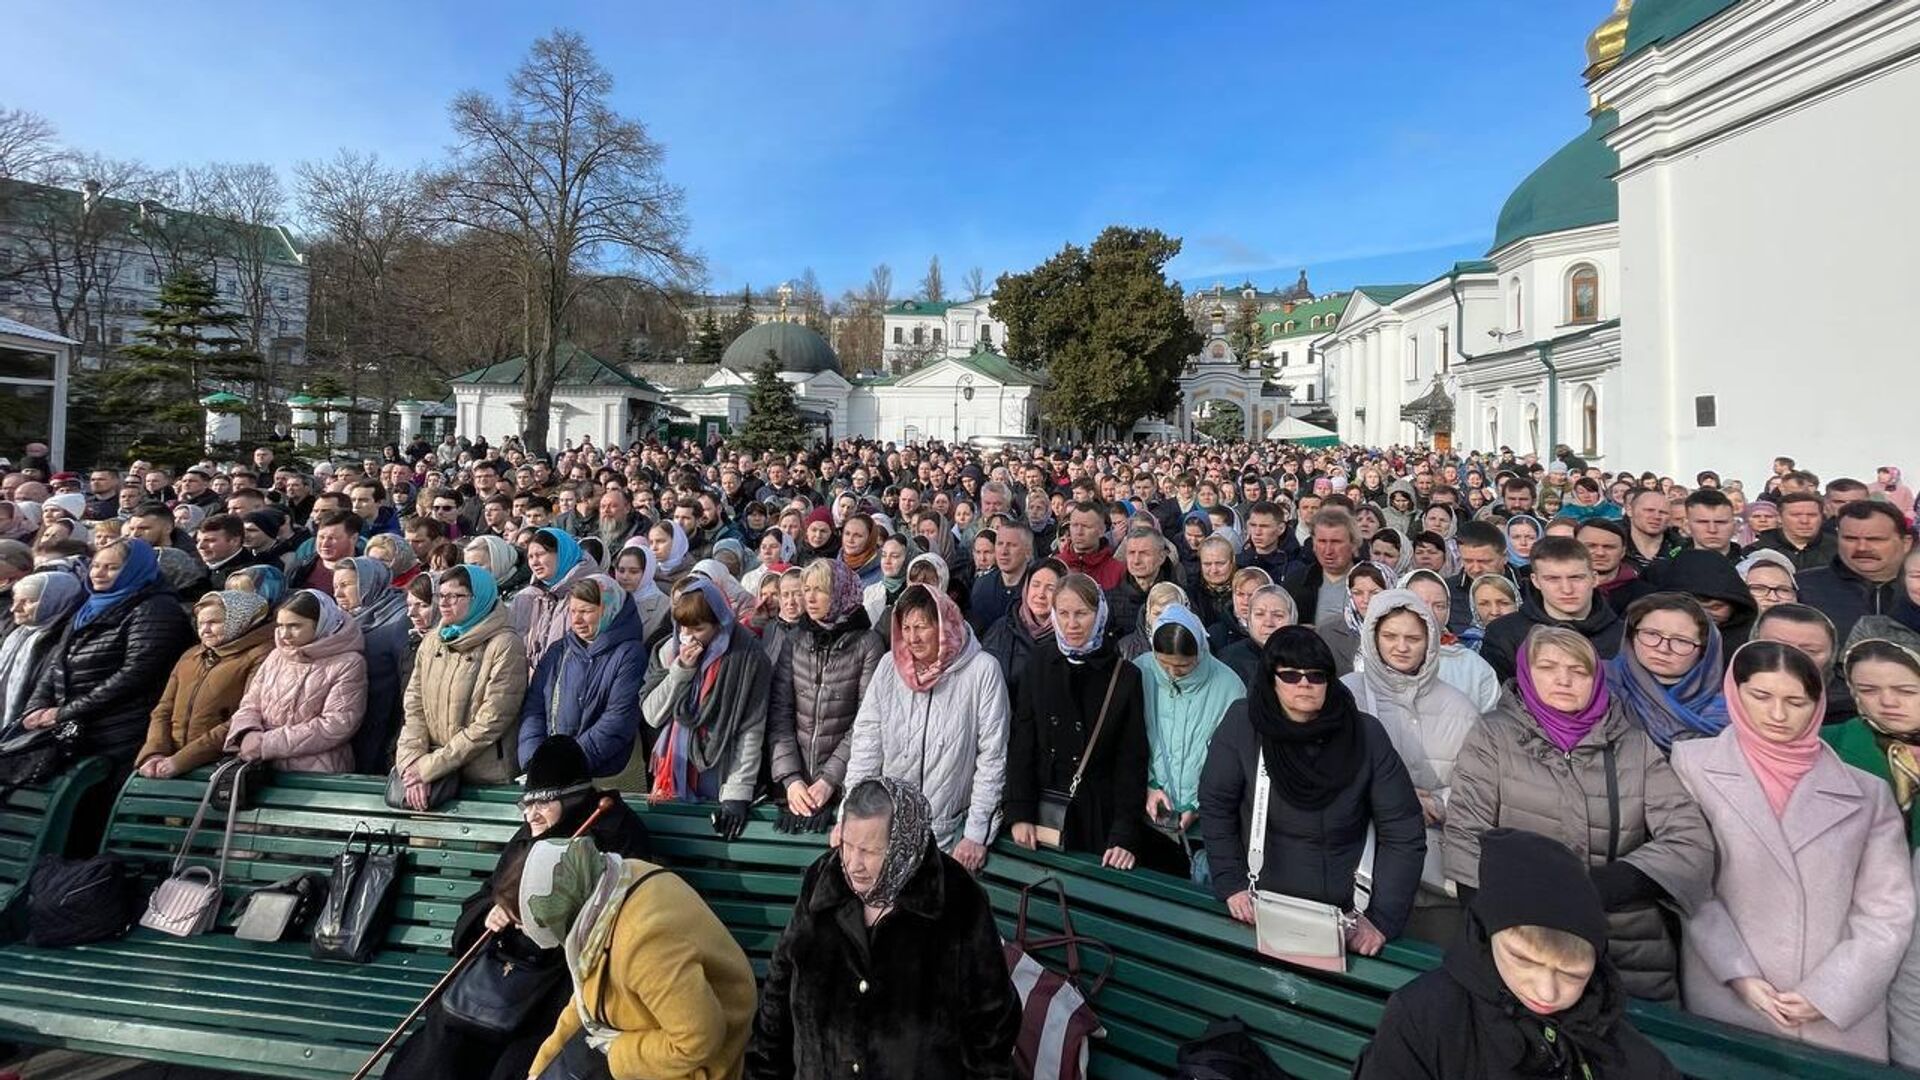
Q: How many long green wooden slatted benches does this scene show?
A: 3